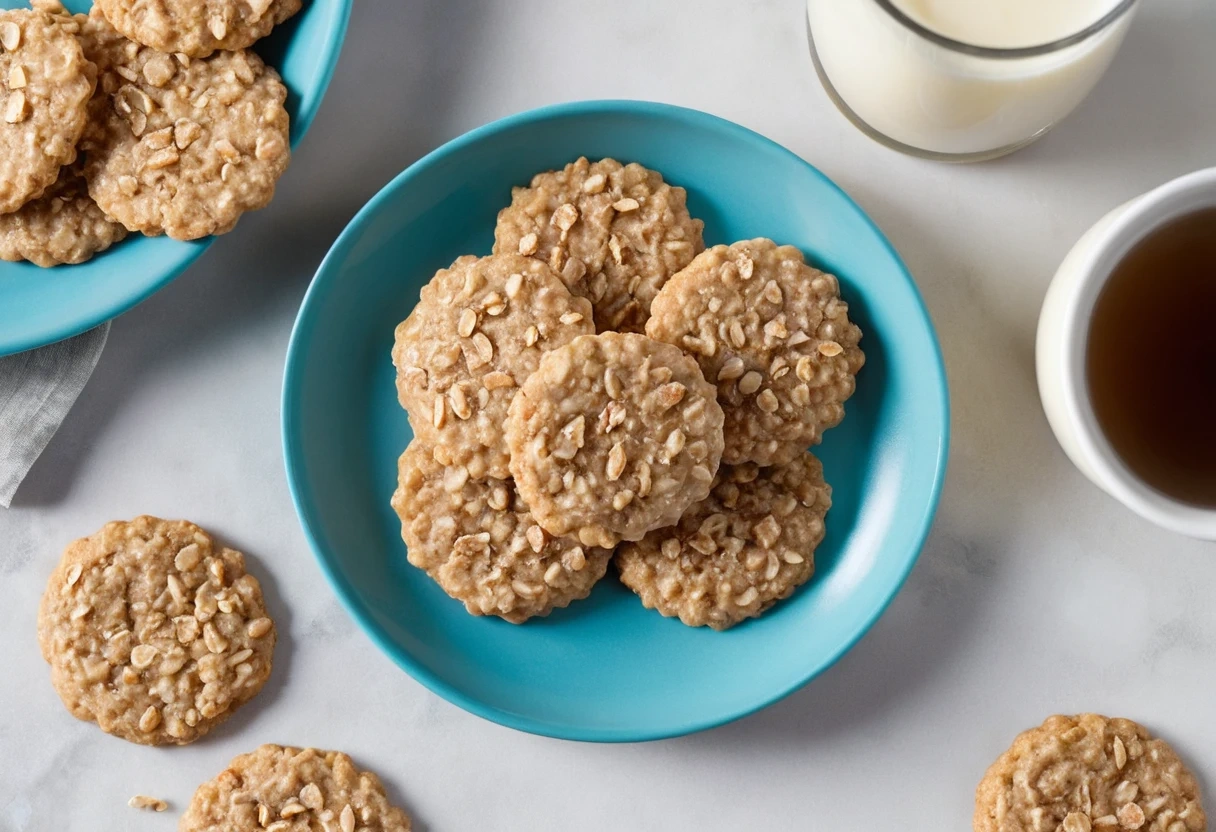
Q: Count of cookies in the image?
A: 13